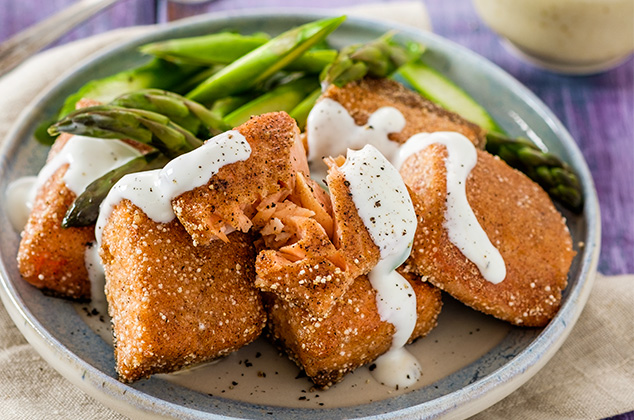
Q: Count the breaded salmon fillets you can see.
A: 6